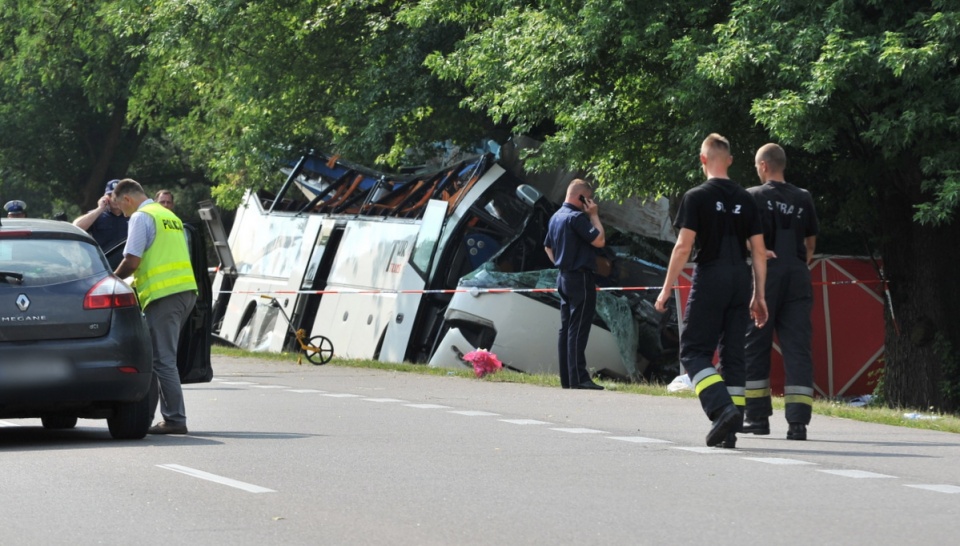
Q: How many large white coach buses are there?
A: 1